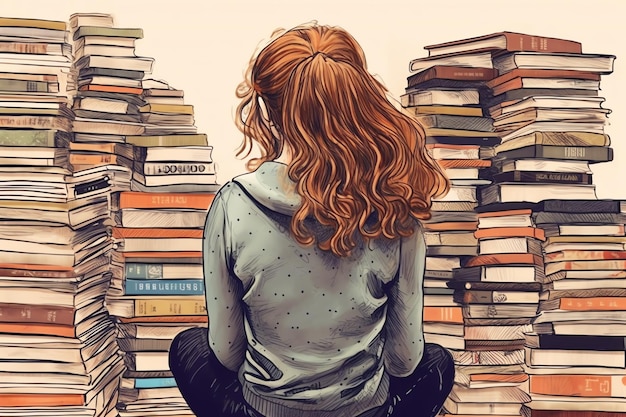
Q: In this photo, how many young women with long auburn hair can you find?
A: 1